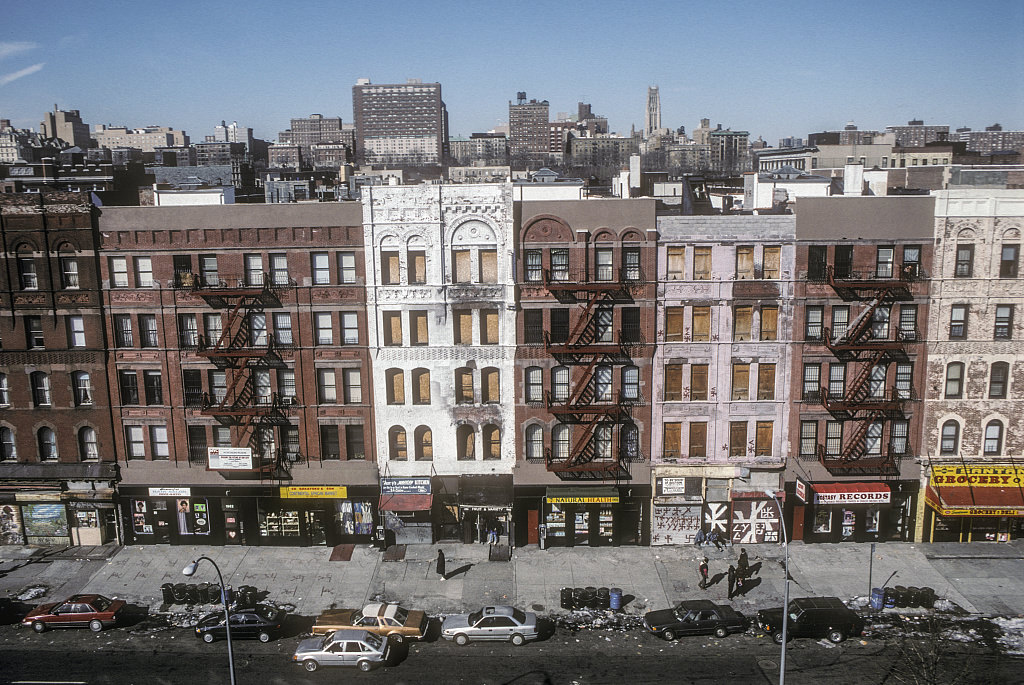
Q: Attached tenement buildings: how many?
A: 7